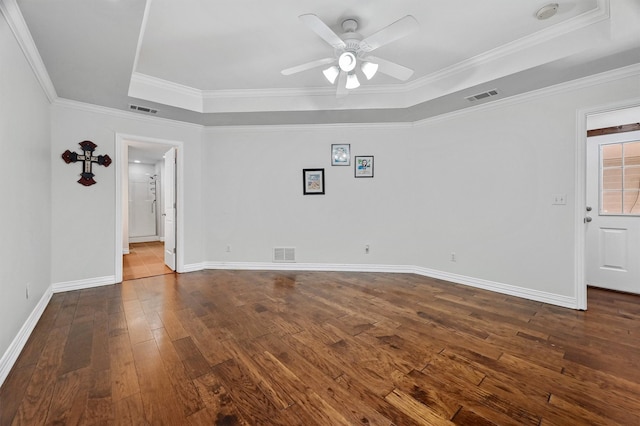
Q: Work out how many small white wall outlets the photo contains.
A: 4